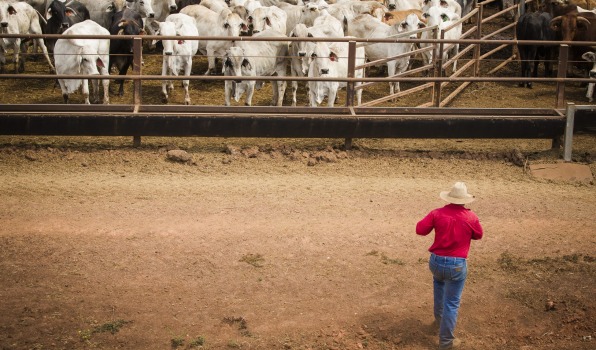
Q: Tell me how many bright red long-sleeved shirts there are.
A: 1